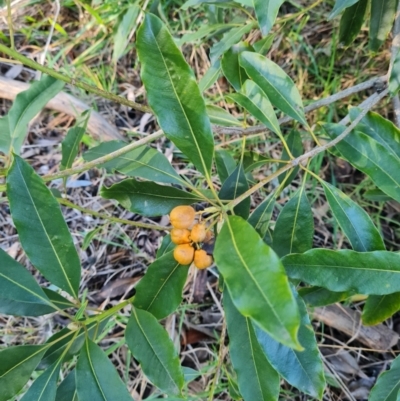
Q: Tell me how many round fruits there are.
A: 5